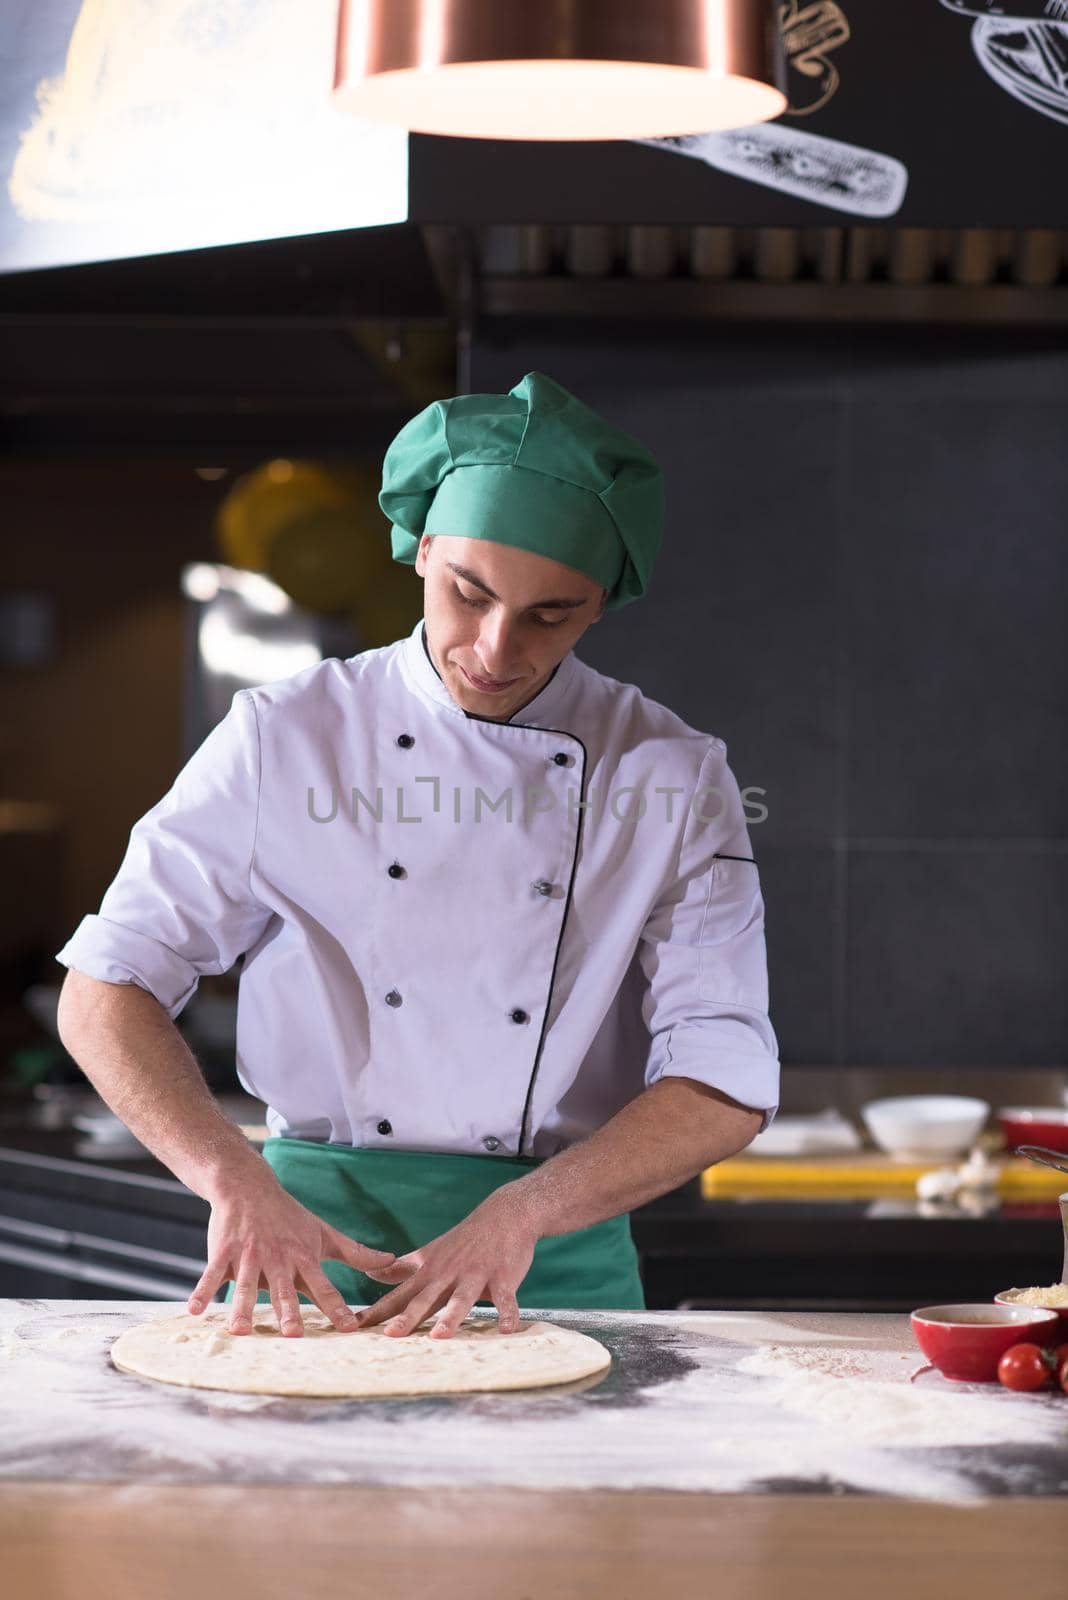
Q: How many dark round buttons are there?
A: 5